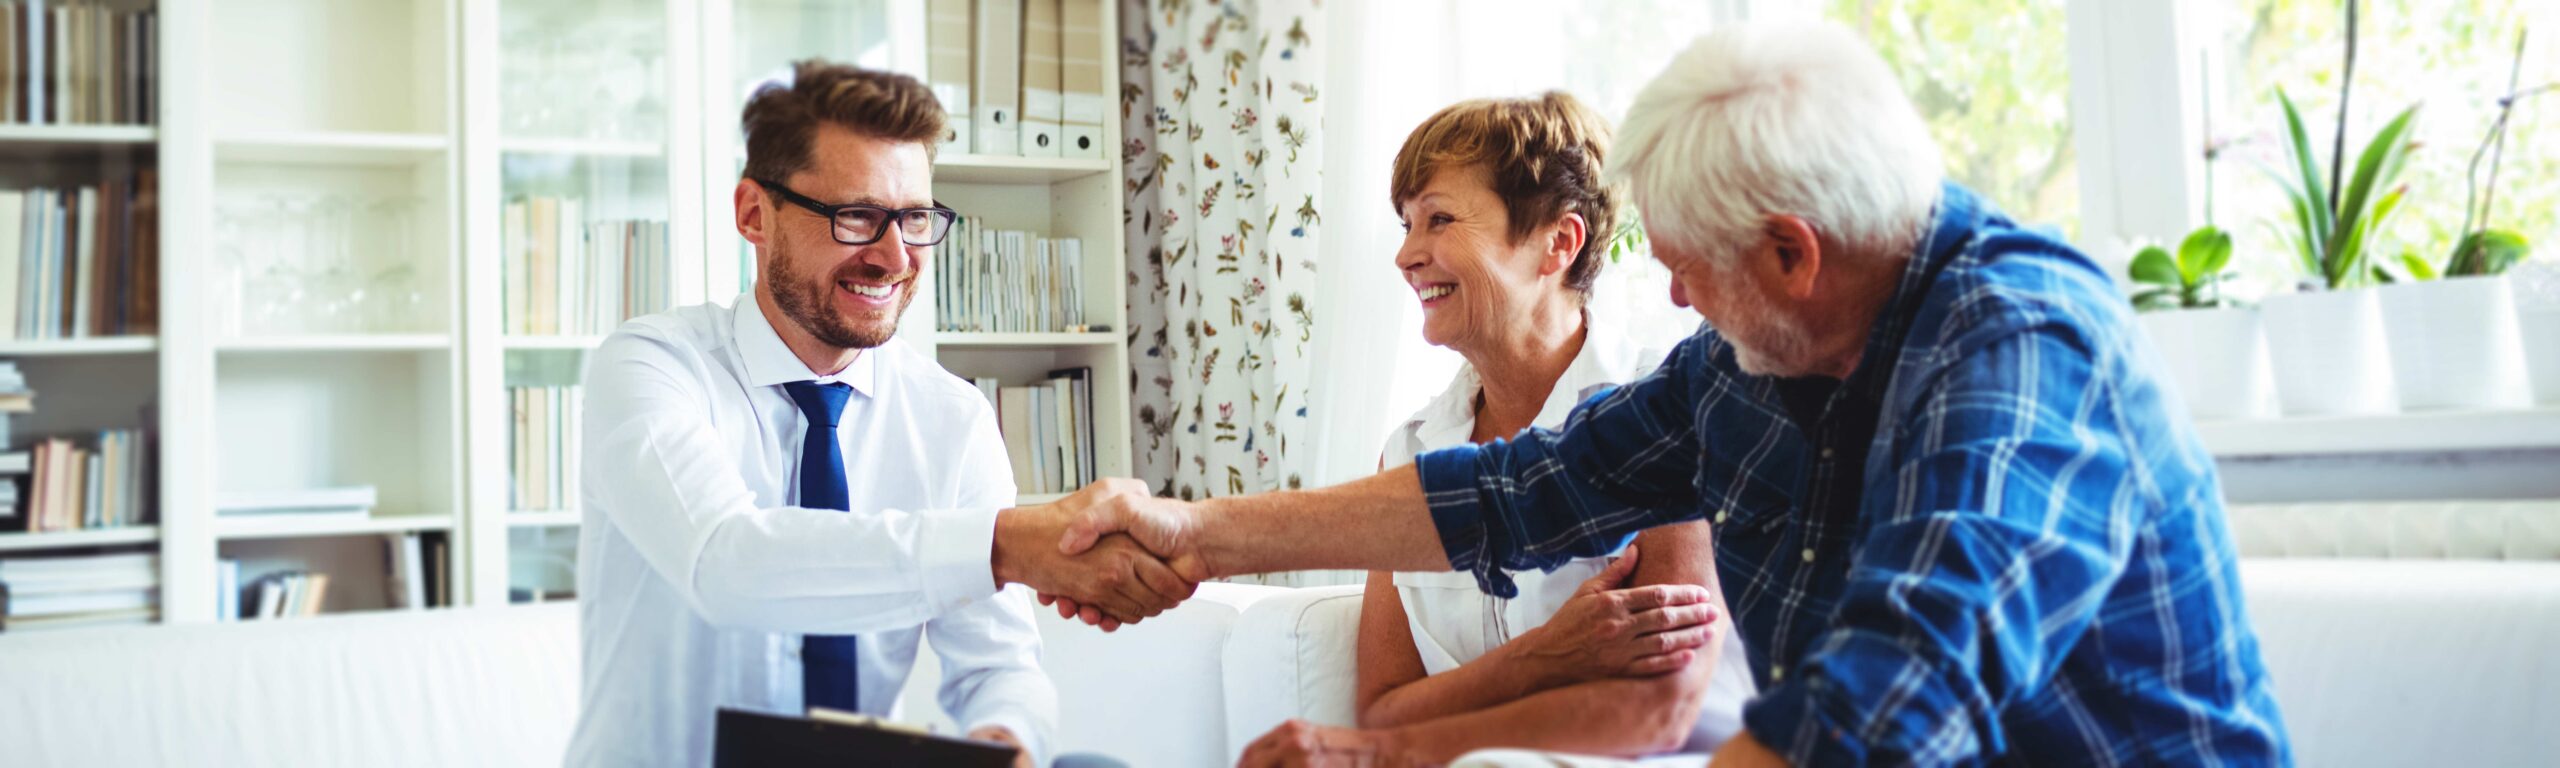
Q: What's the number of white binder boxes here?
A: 4